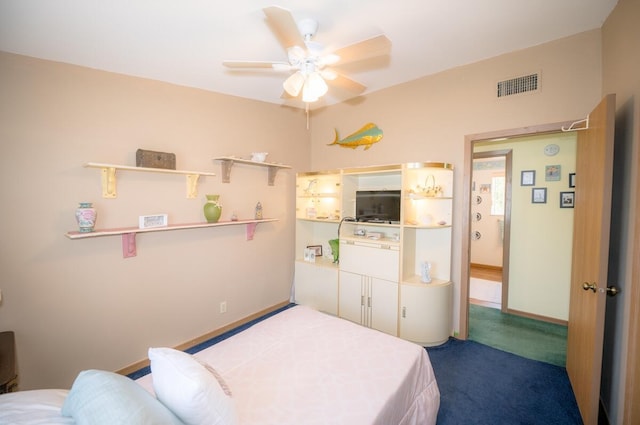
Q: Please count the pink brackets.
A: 2